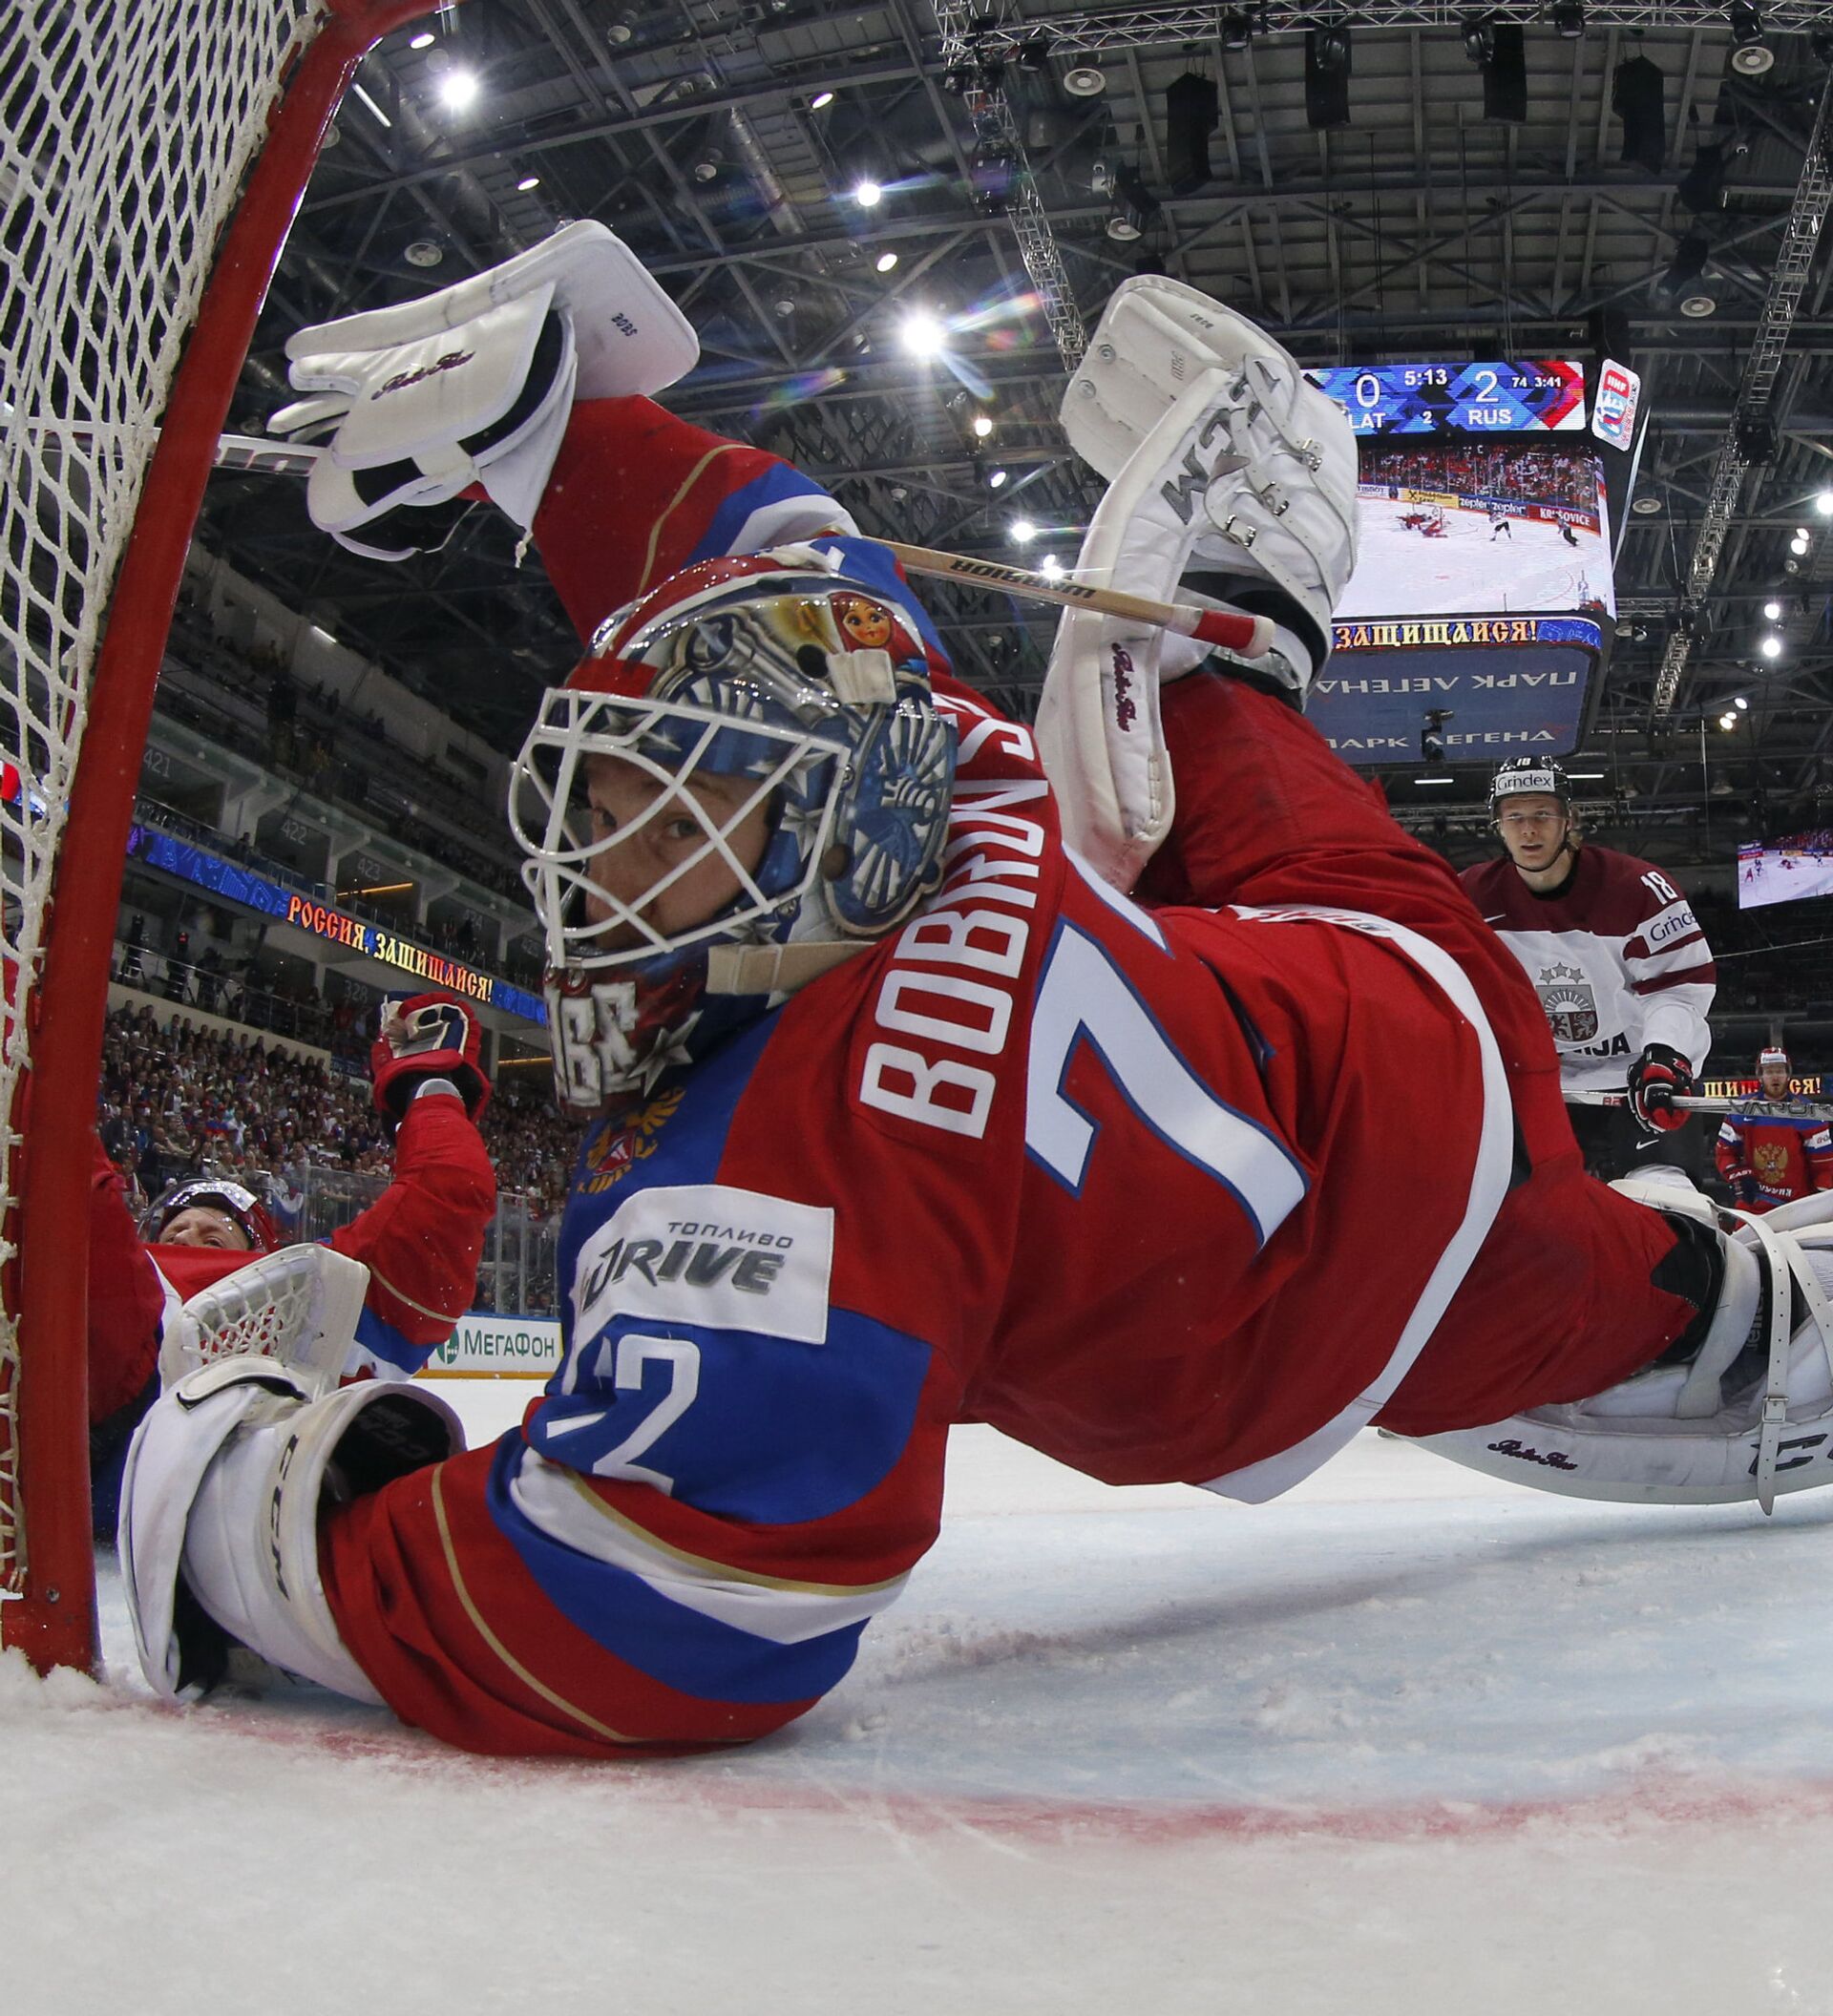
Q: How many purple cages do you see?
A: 0